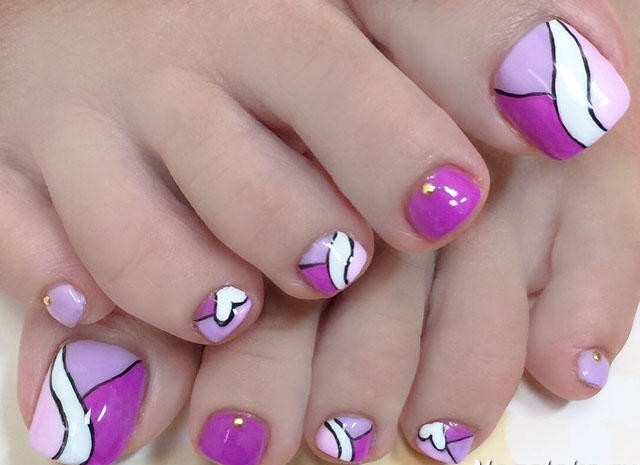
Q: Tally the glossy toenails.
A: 10